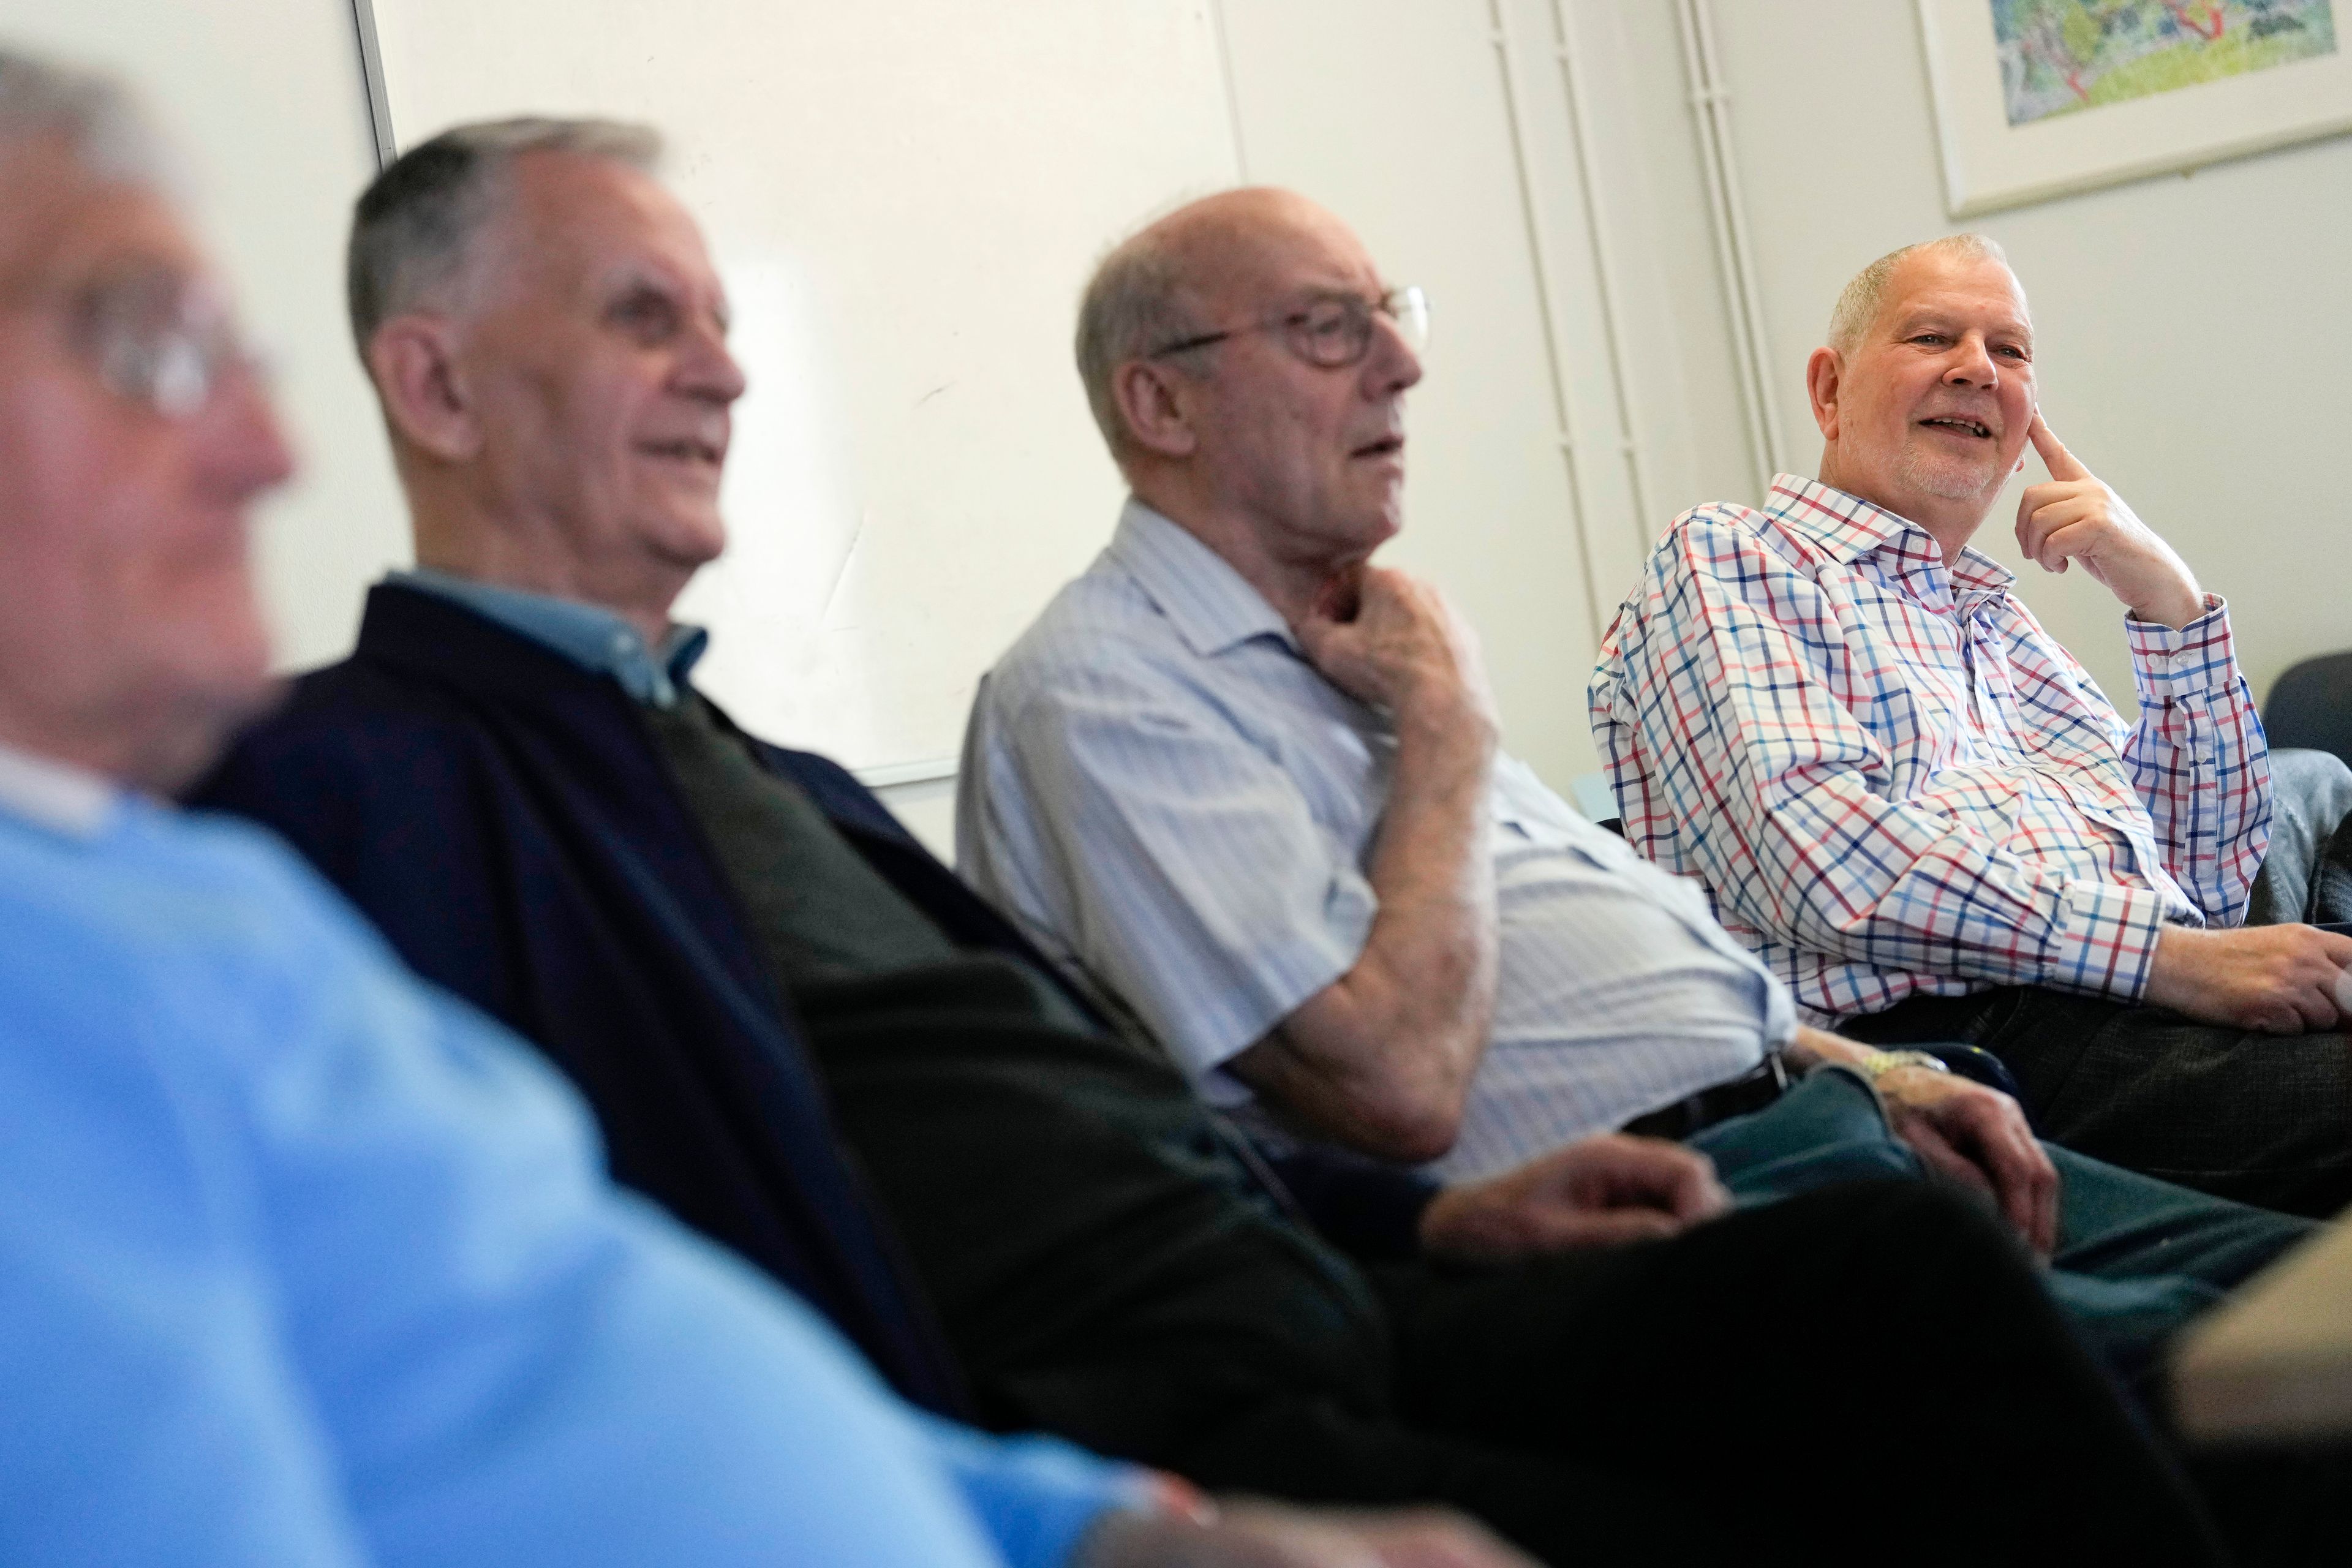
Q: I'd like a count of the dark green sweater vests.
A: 1